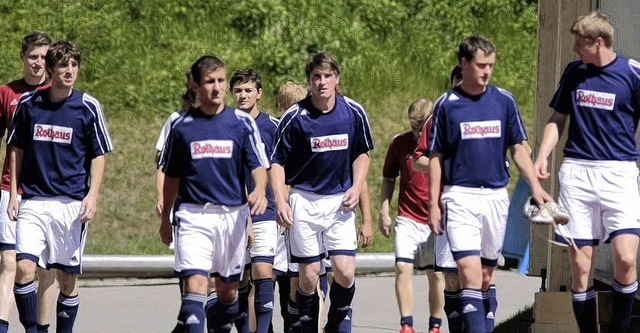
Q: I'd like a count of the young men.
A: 11